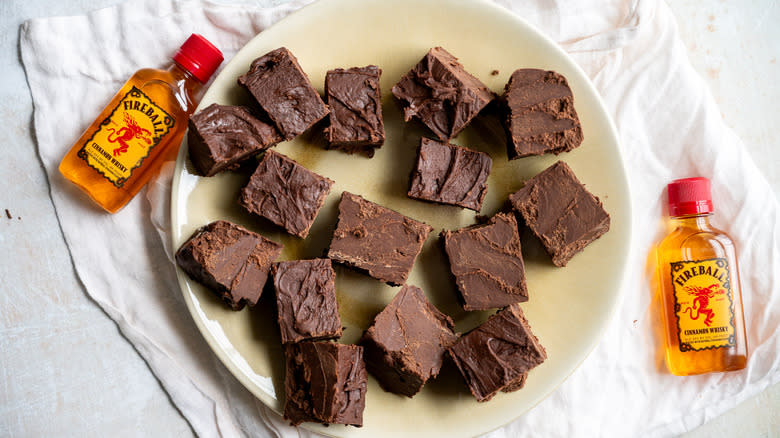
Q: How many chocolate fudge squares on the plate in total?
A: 15